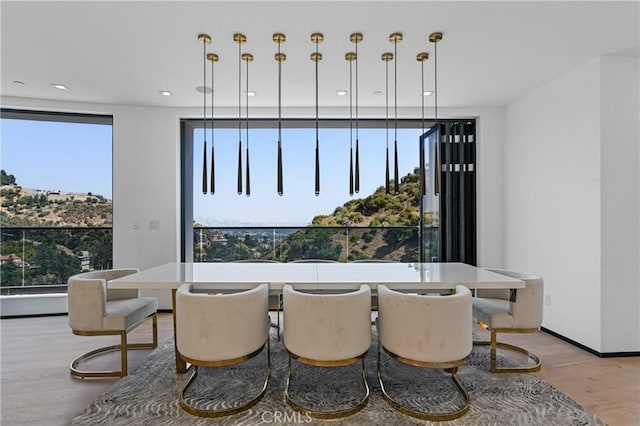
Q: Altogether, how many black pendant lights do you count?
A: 14